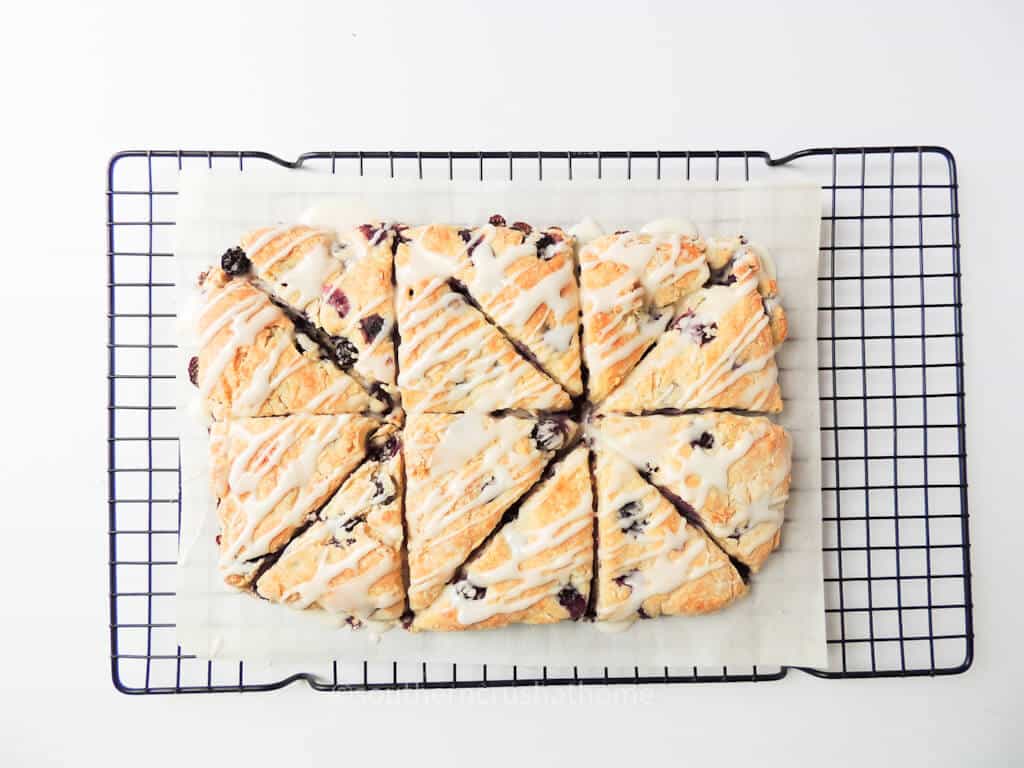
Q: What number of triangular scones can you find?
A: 12